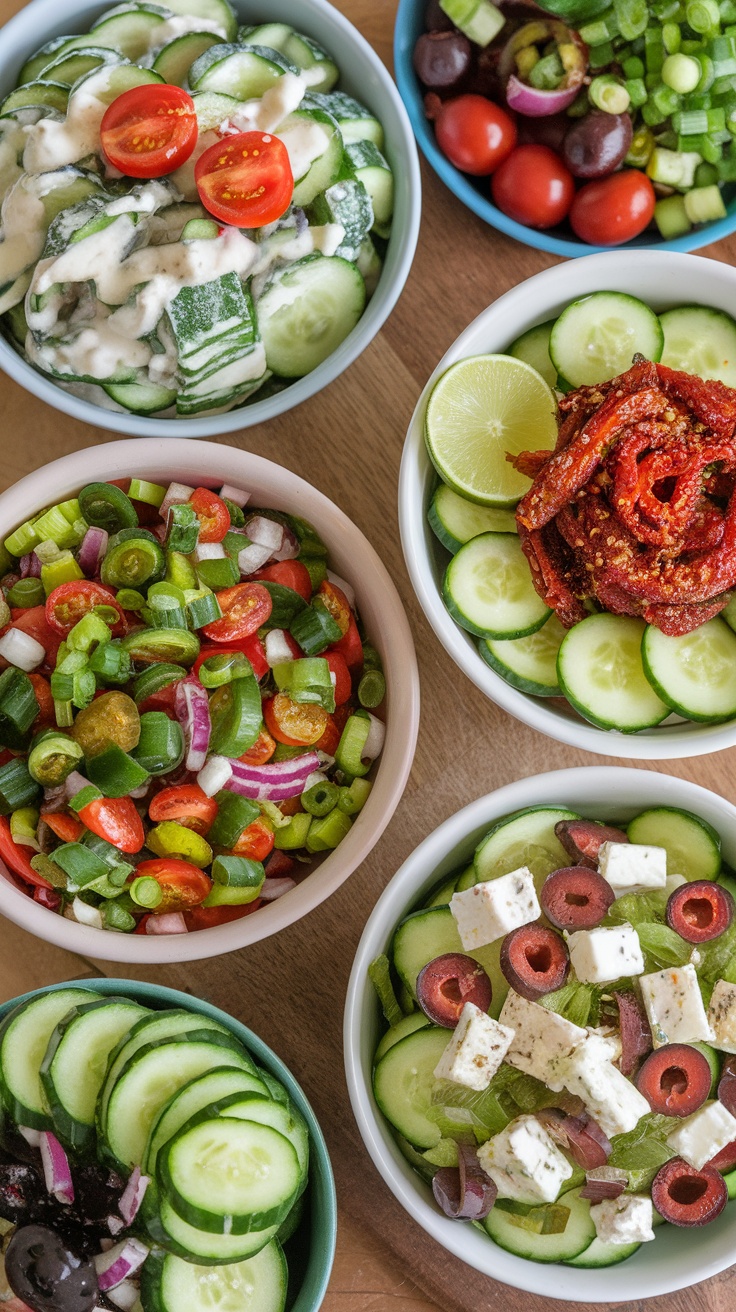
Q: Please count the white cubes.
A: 11